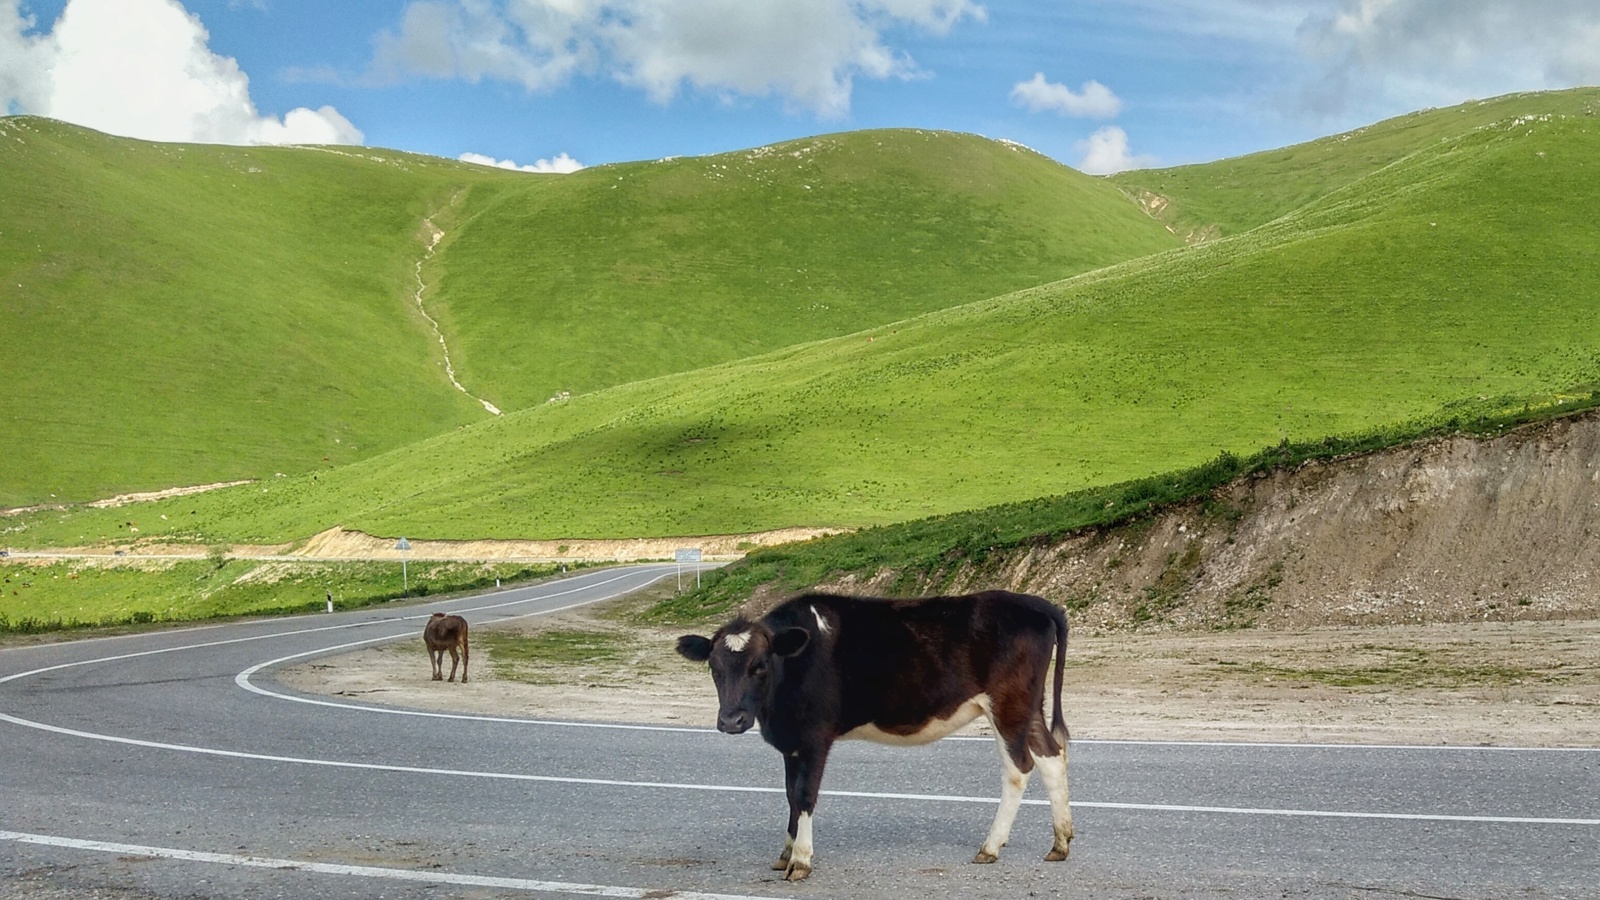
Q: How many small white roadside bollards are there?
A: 3